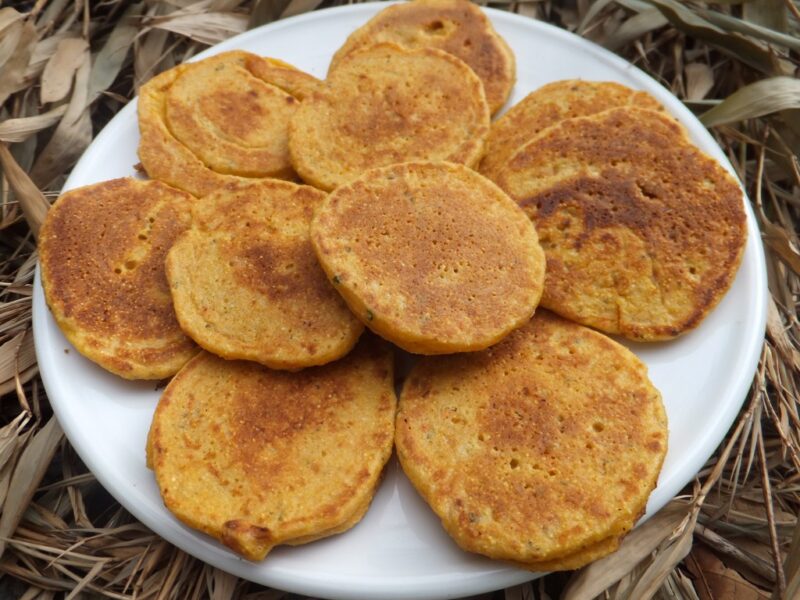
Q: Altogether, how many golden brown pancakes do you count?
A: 10